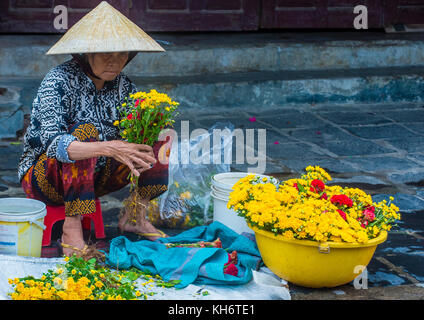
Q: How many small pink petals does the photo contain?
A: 3